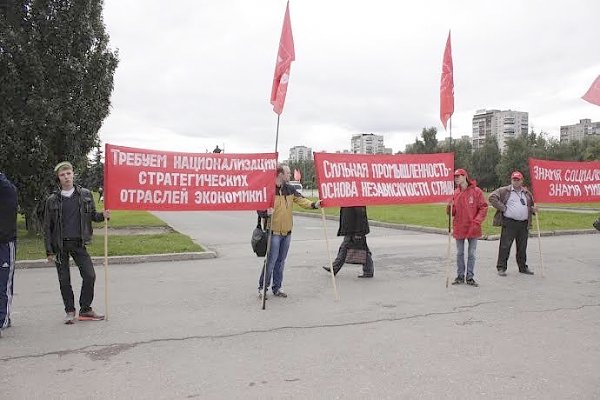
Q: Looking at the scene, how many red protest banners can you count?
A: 3